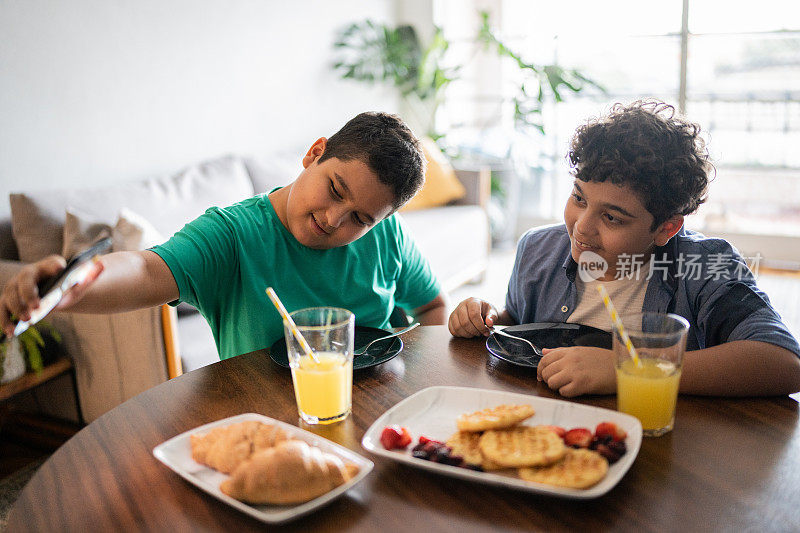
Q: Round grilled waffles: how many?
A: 4